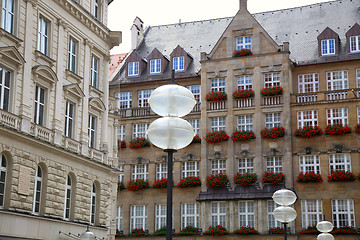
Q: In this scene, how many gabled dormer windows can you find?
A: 5